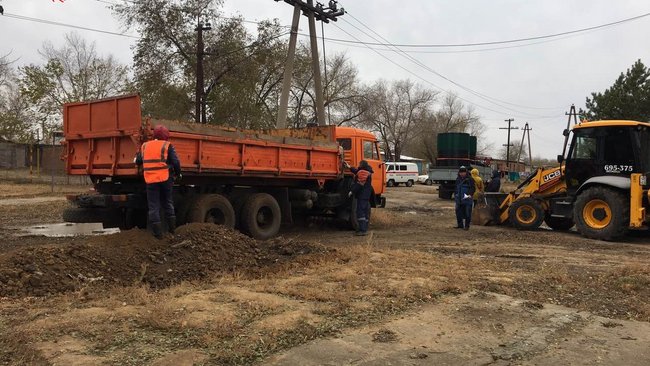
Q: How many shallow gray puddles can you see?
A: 1